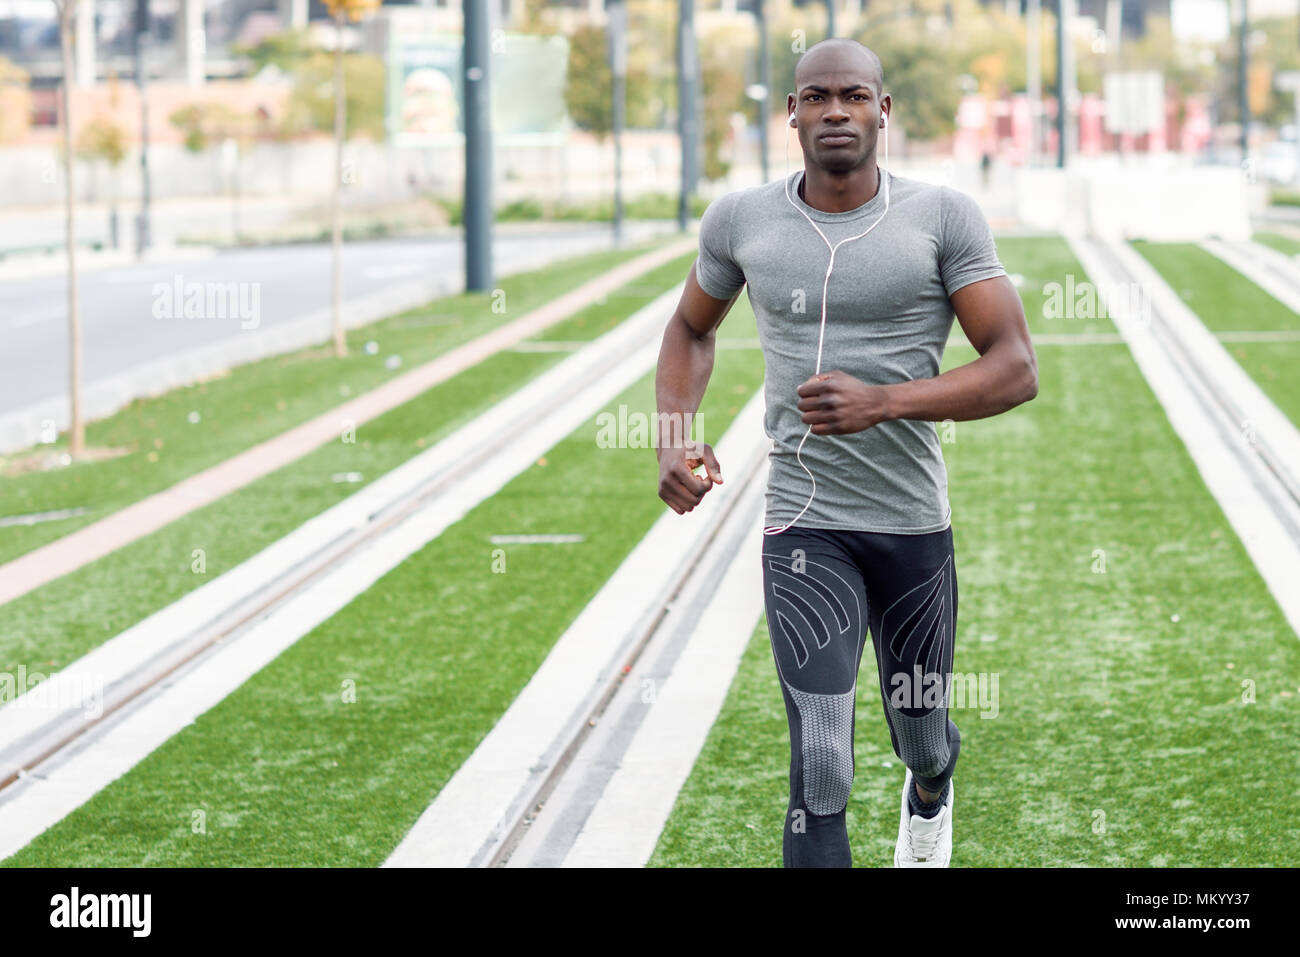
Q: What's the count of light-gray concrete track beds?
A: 4